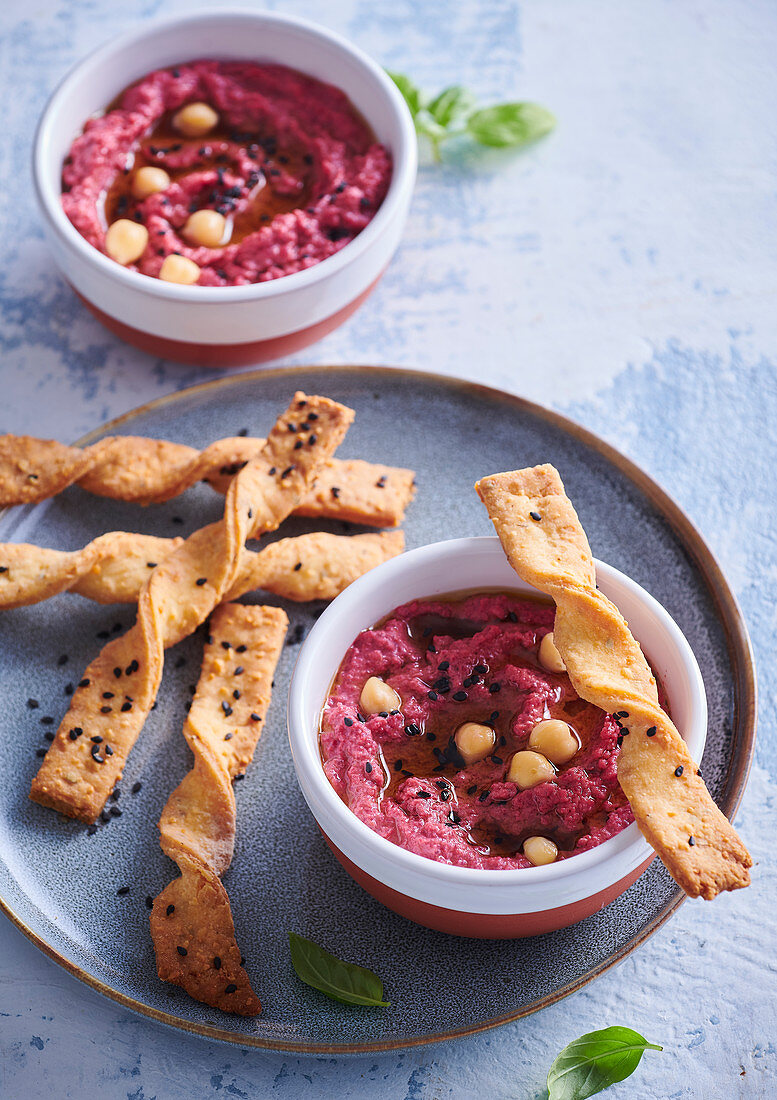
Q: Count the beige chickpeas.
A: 11